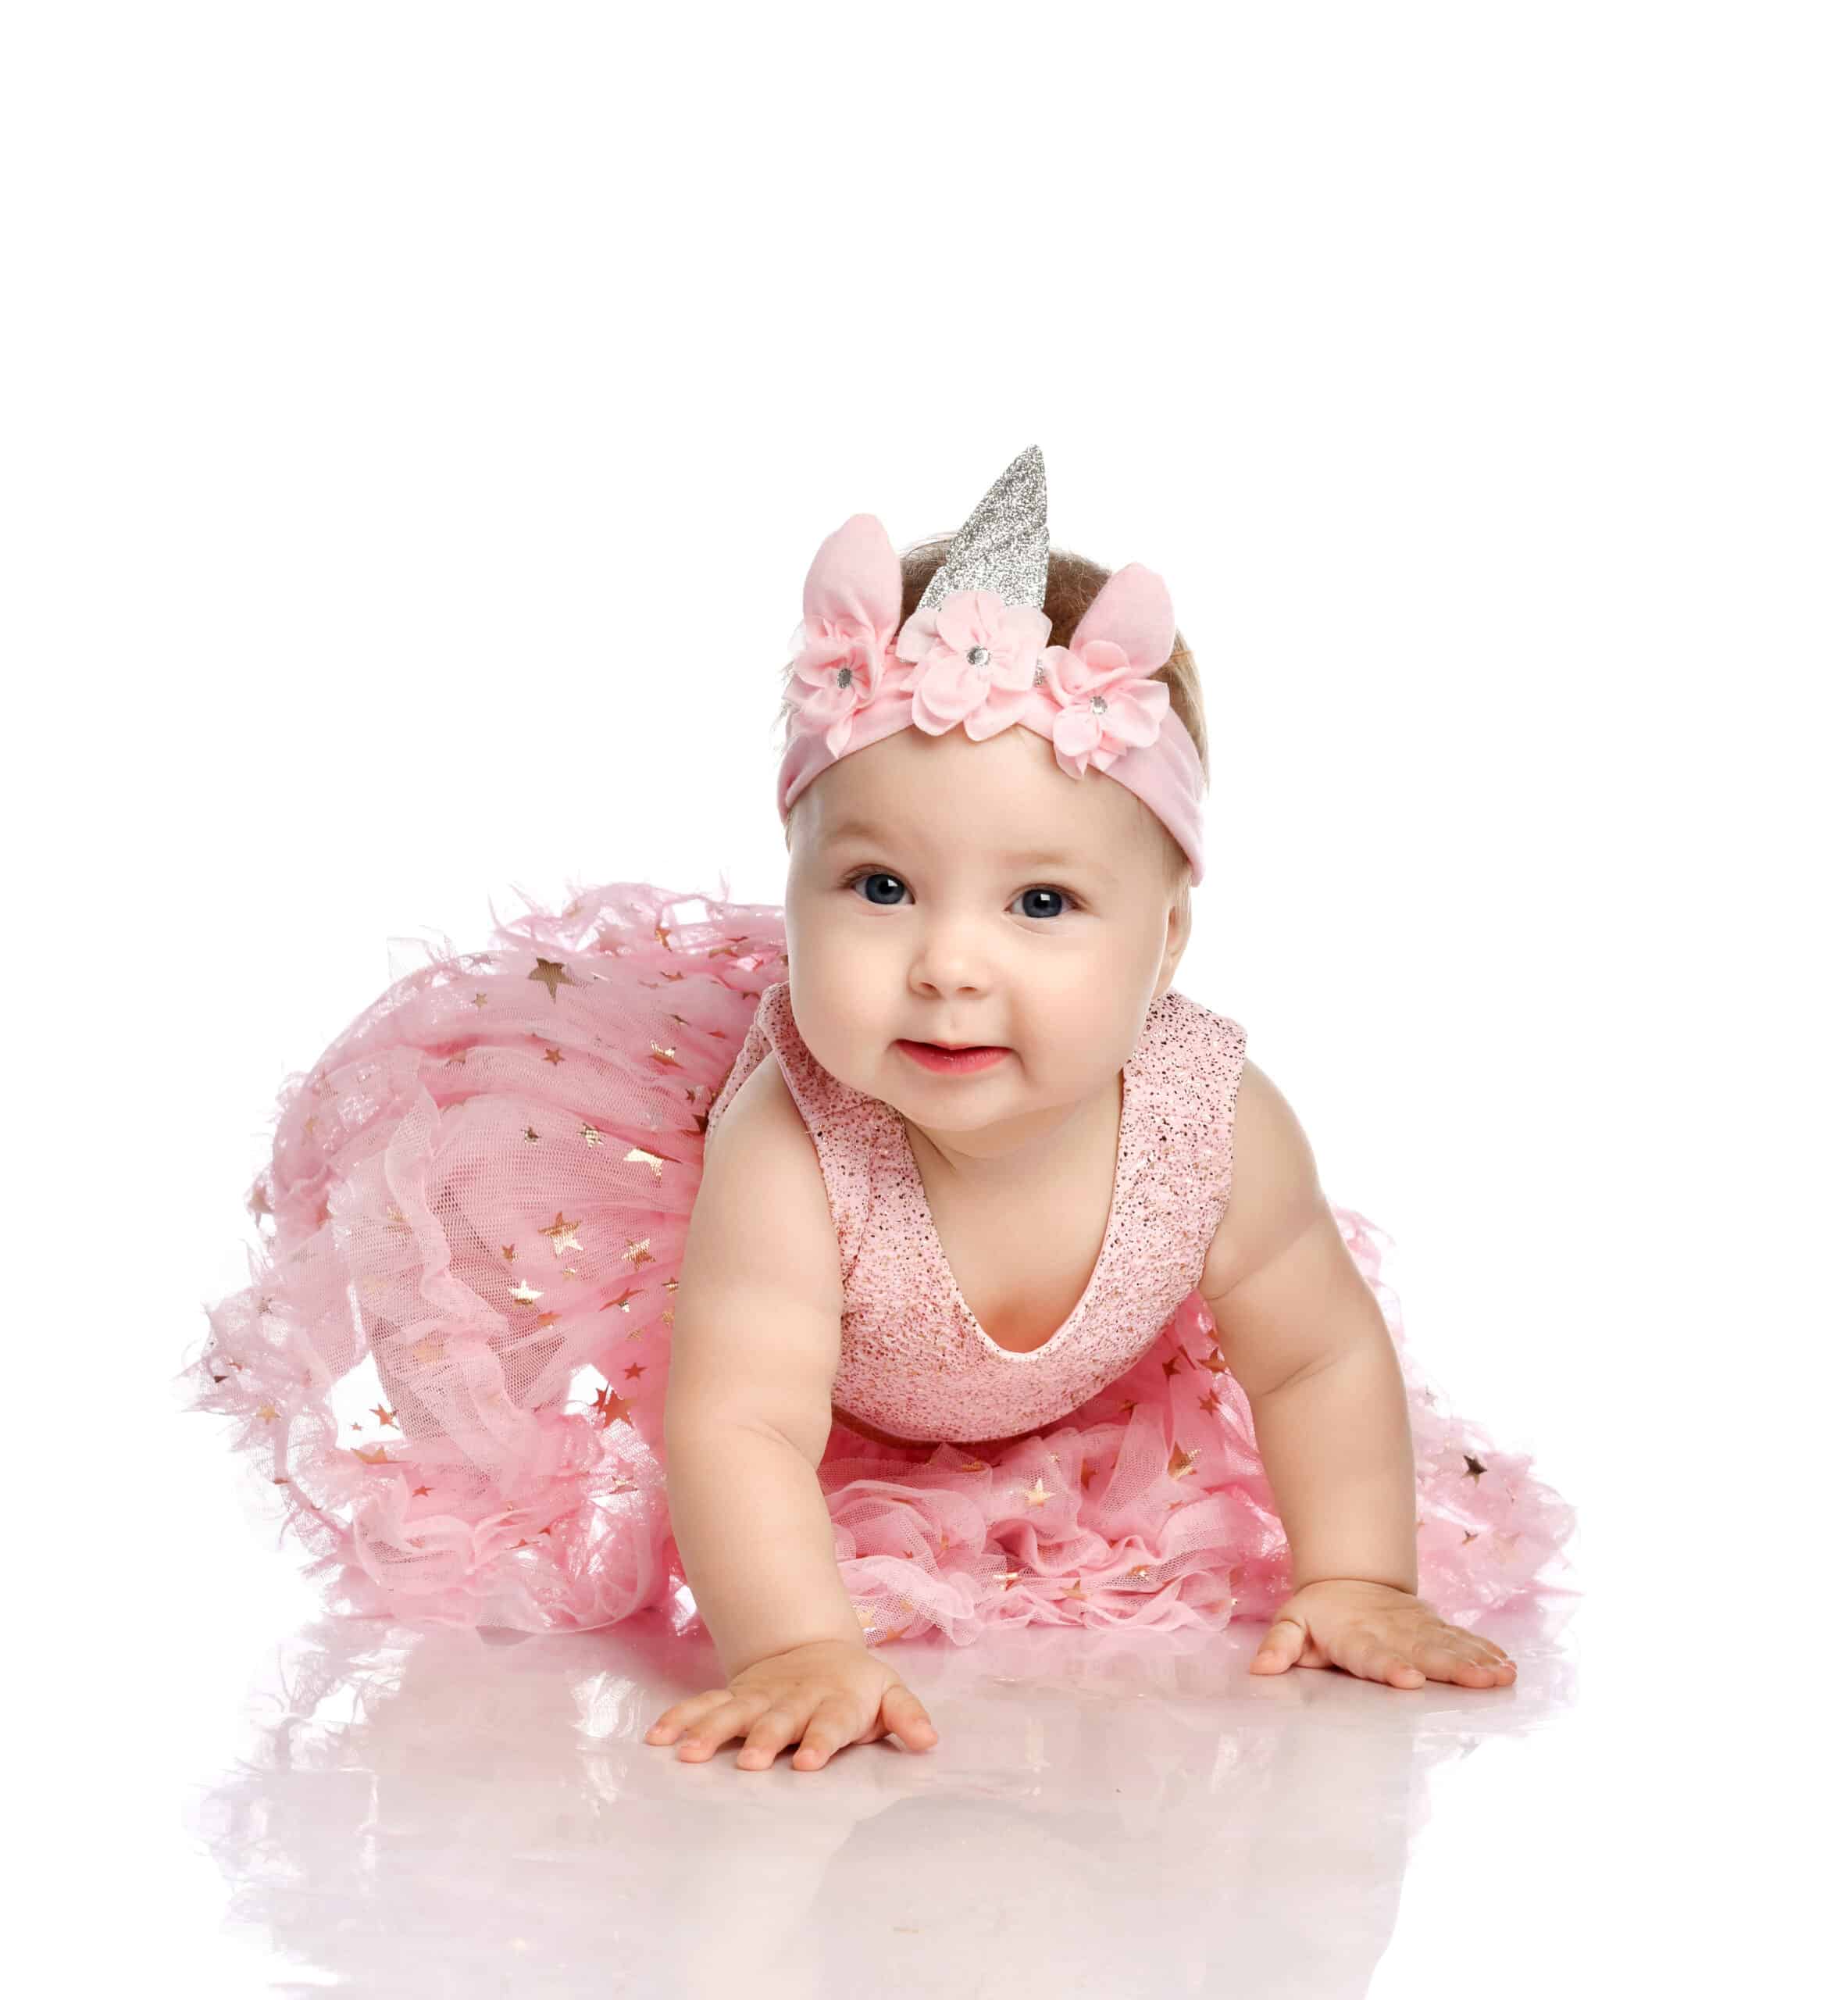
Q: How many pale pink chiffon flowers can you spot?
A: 3